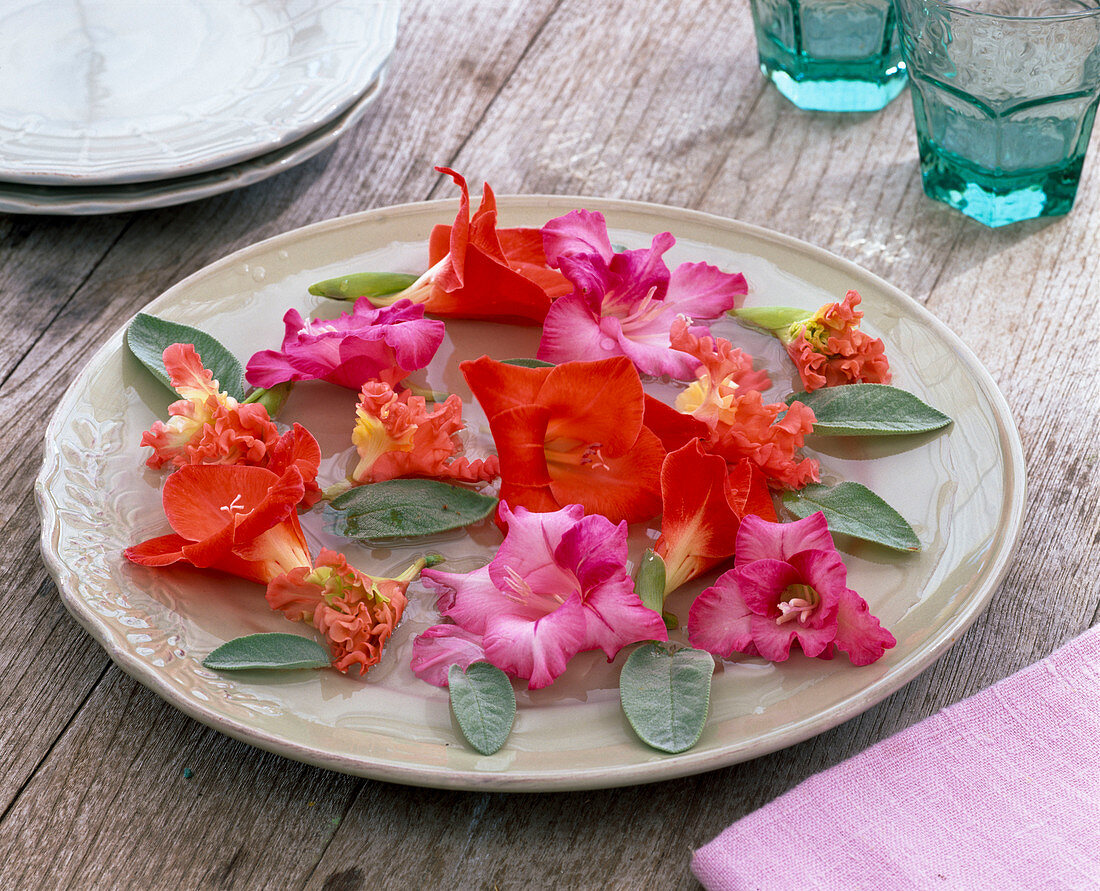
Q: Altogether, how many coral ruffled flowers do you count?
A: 5